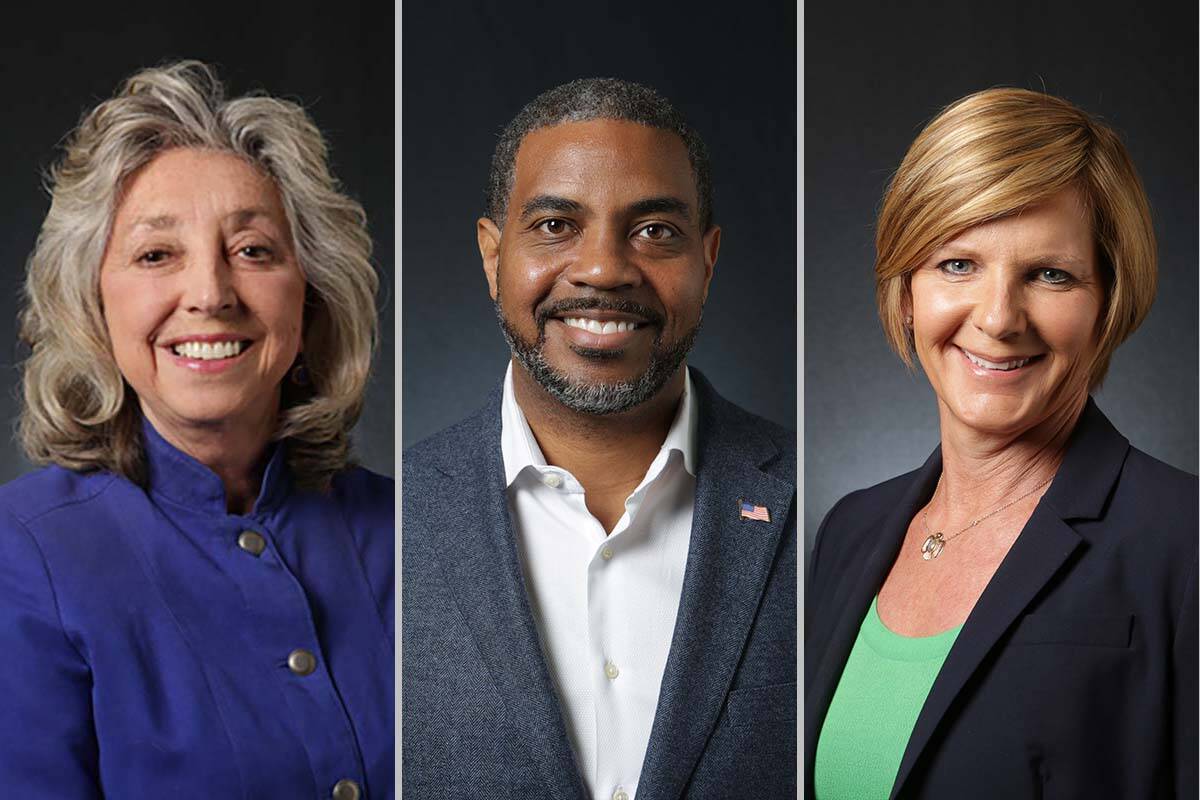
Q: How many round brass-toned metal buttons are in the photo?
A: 3